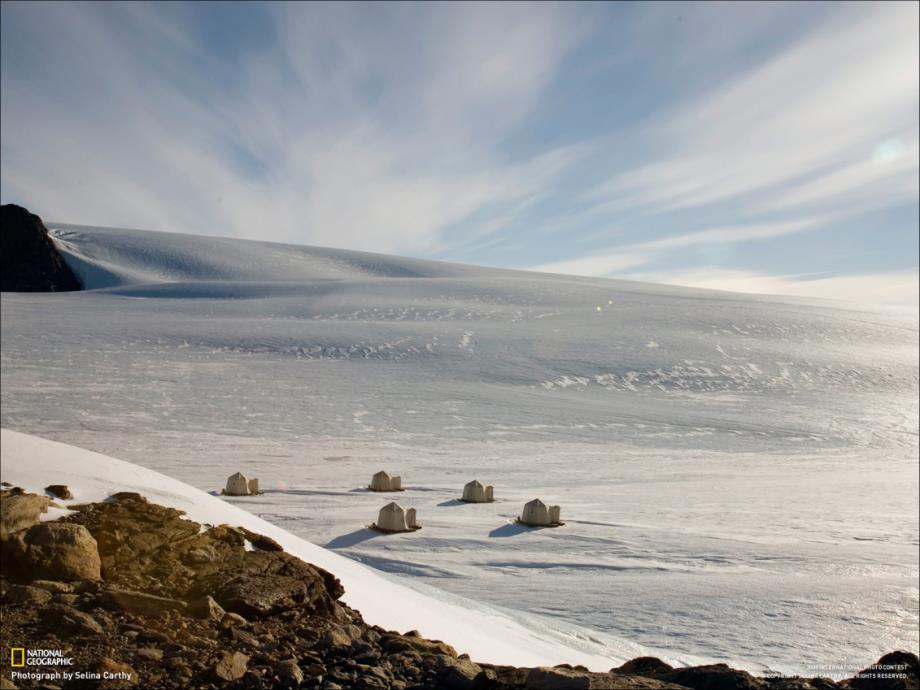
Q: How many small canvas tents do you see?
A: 5